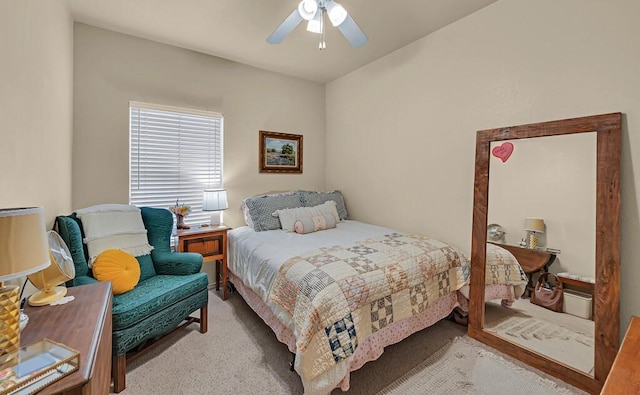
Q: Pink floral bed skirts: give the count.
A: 1